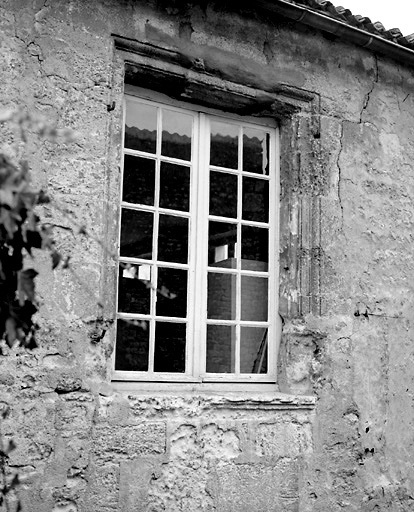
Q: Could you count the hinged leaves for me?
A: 2